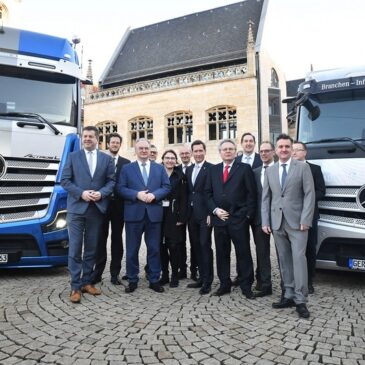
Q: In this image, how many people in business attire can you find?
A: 12